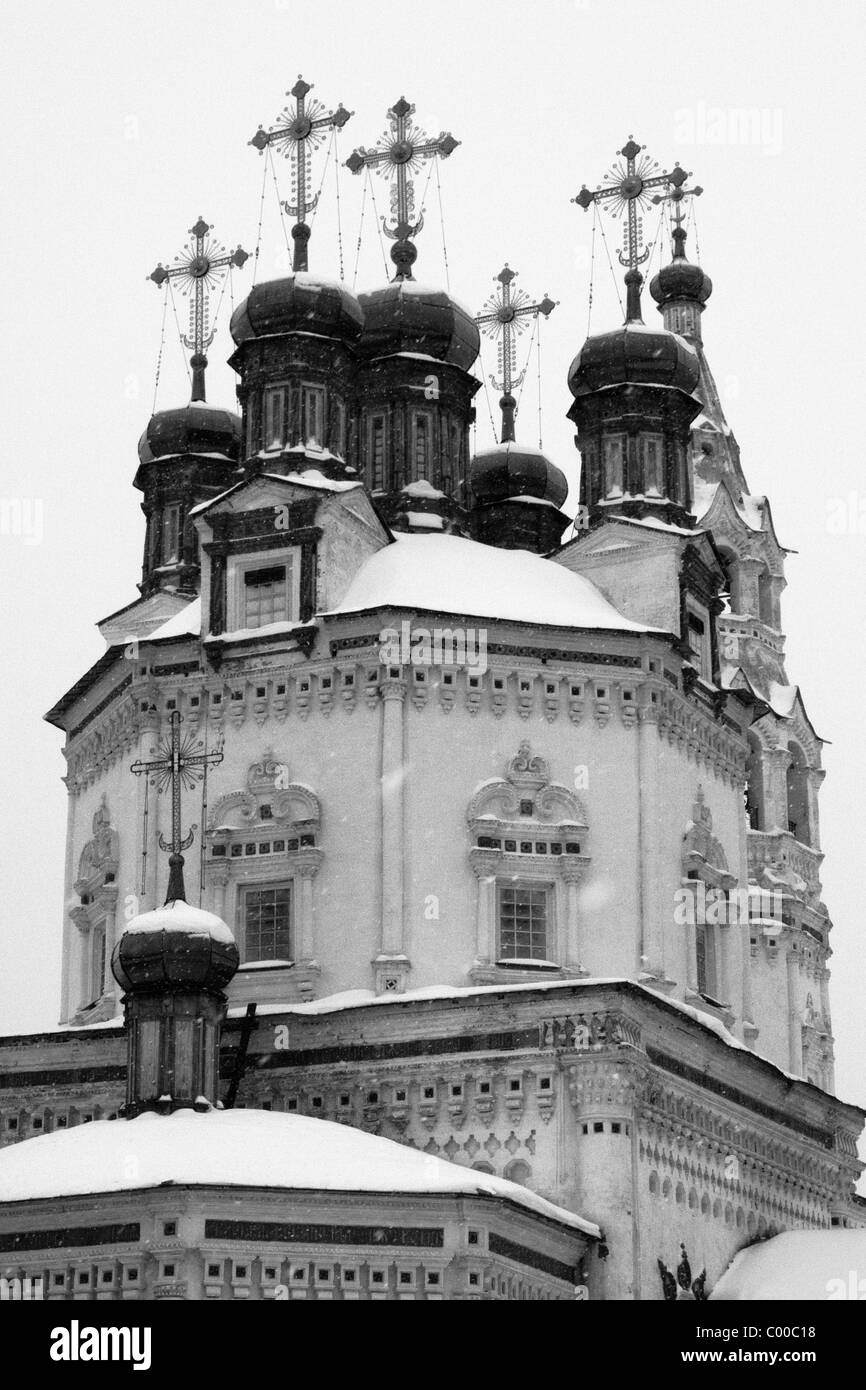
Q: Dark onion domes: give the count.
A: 7